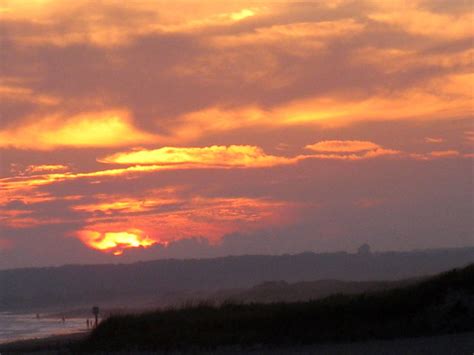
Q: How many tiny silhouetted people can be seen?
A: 4